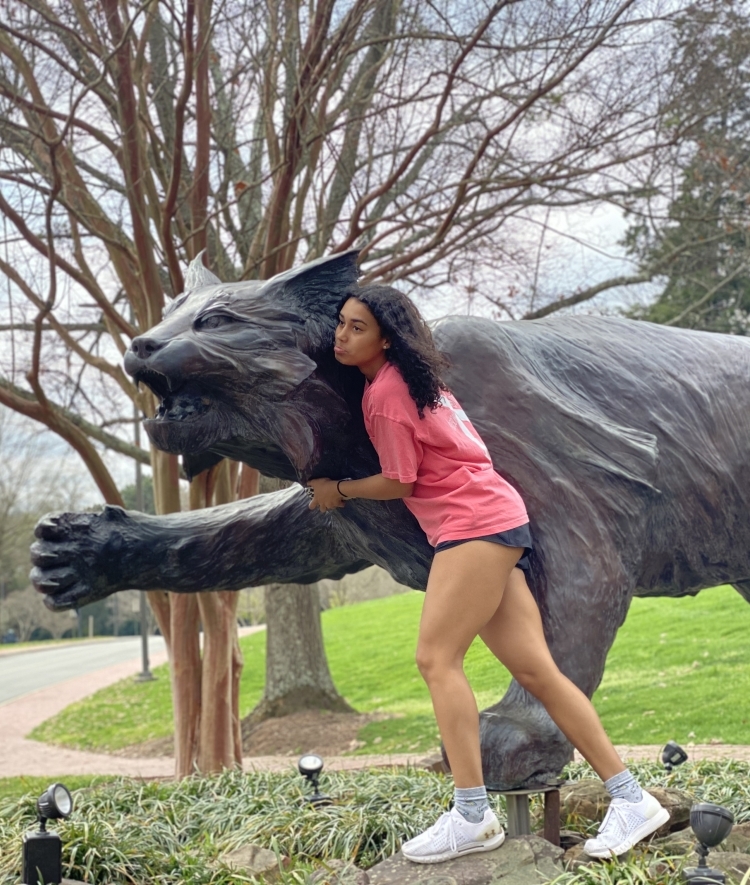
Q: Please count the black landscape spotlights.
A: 4